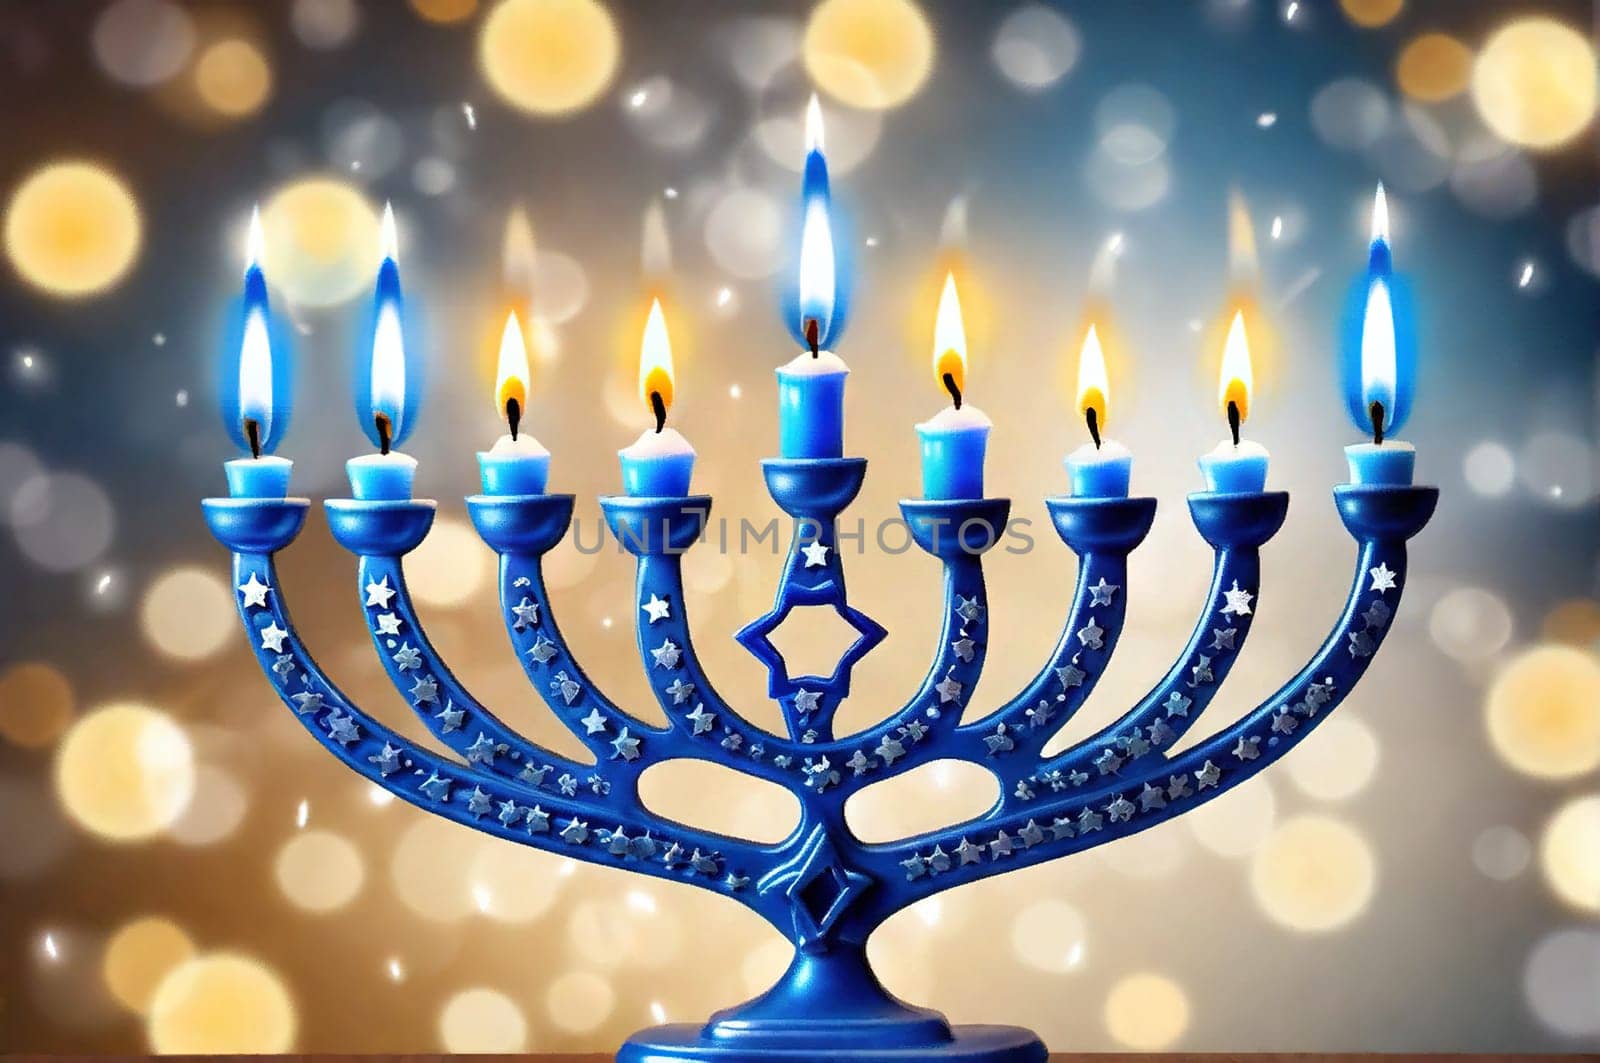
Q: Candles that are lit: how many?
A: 9